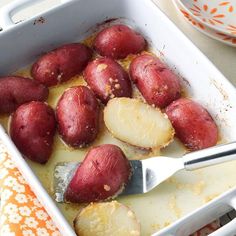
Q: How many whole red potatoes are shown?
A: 9